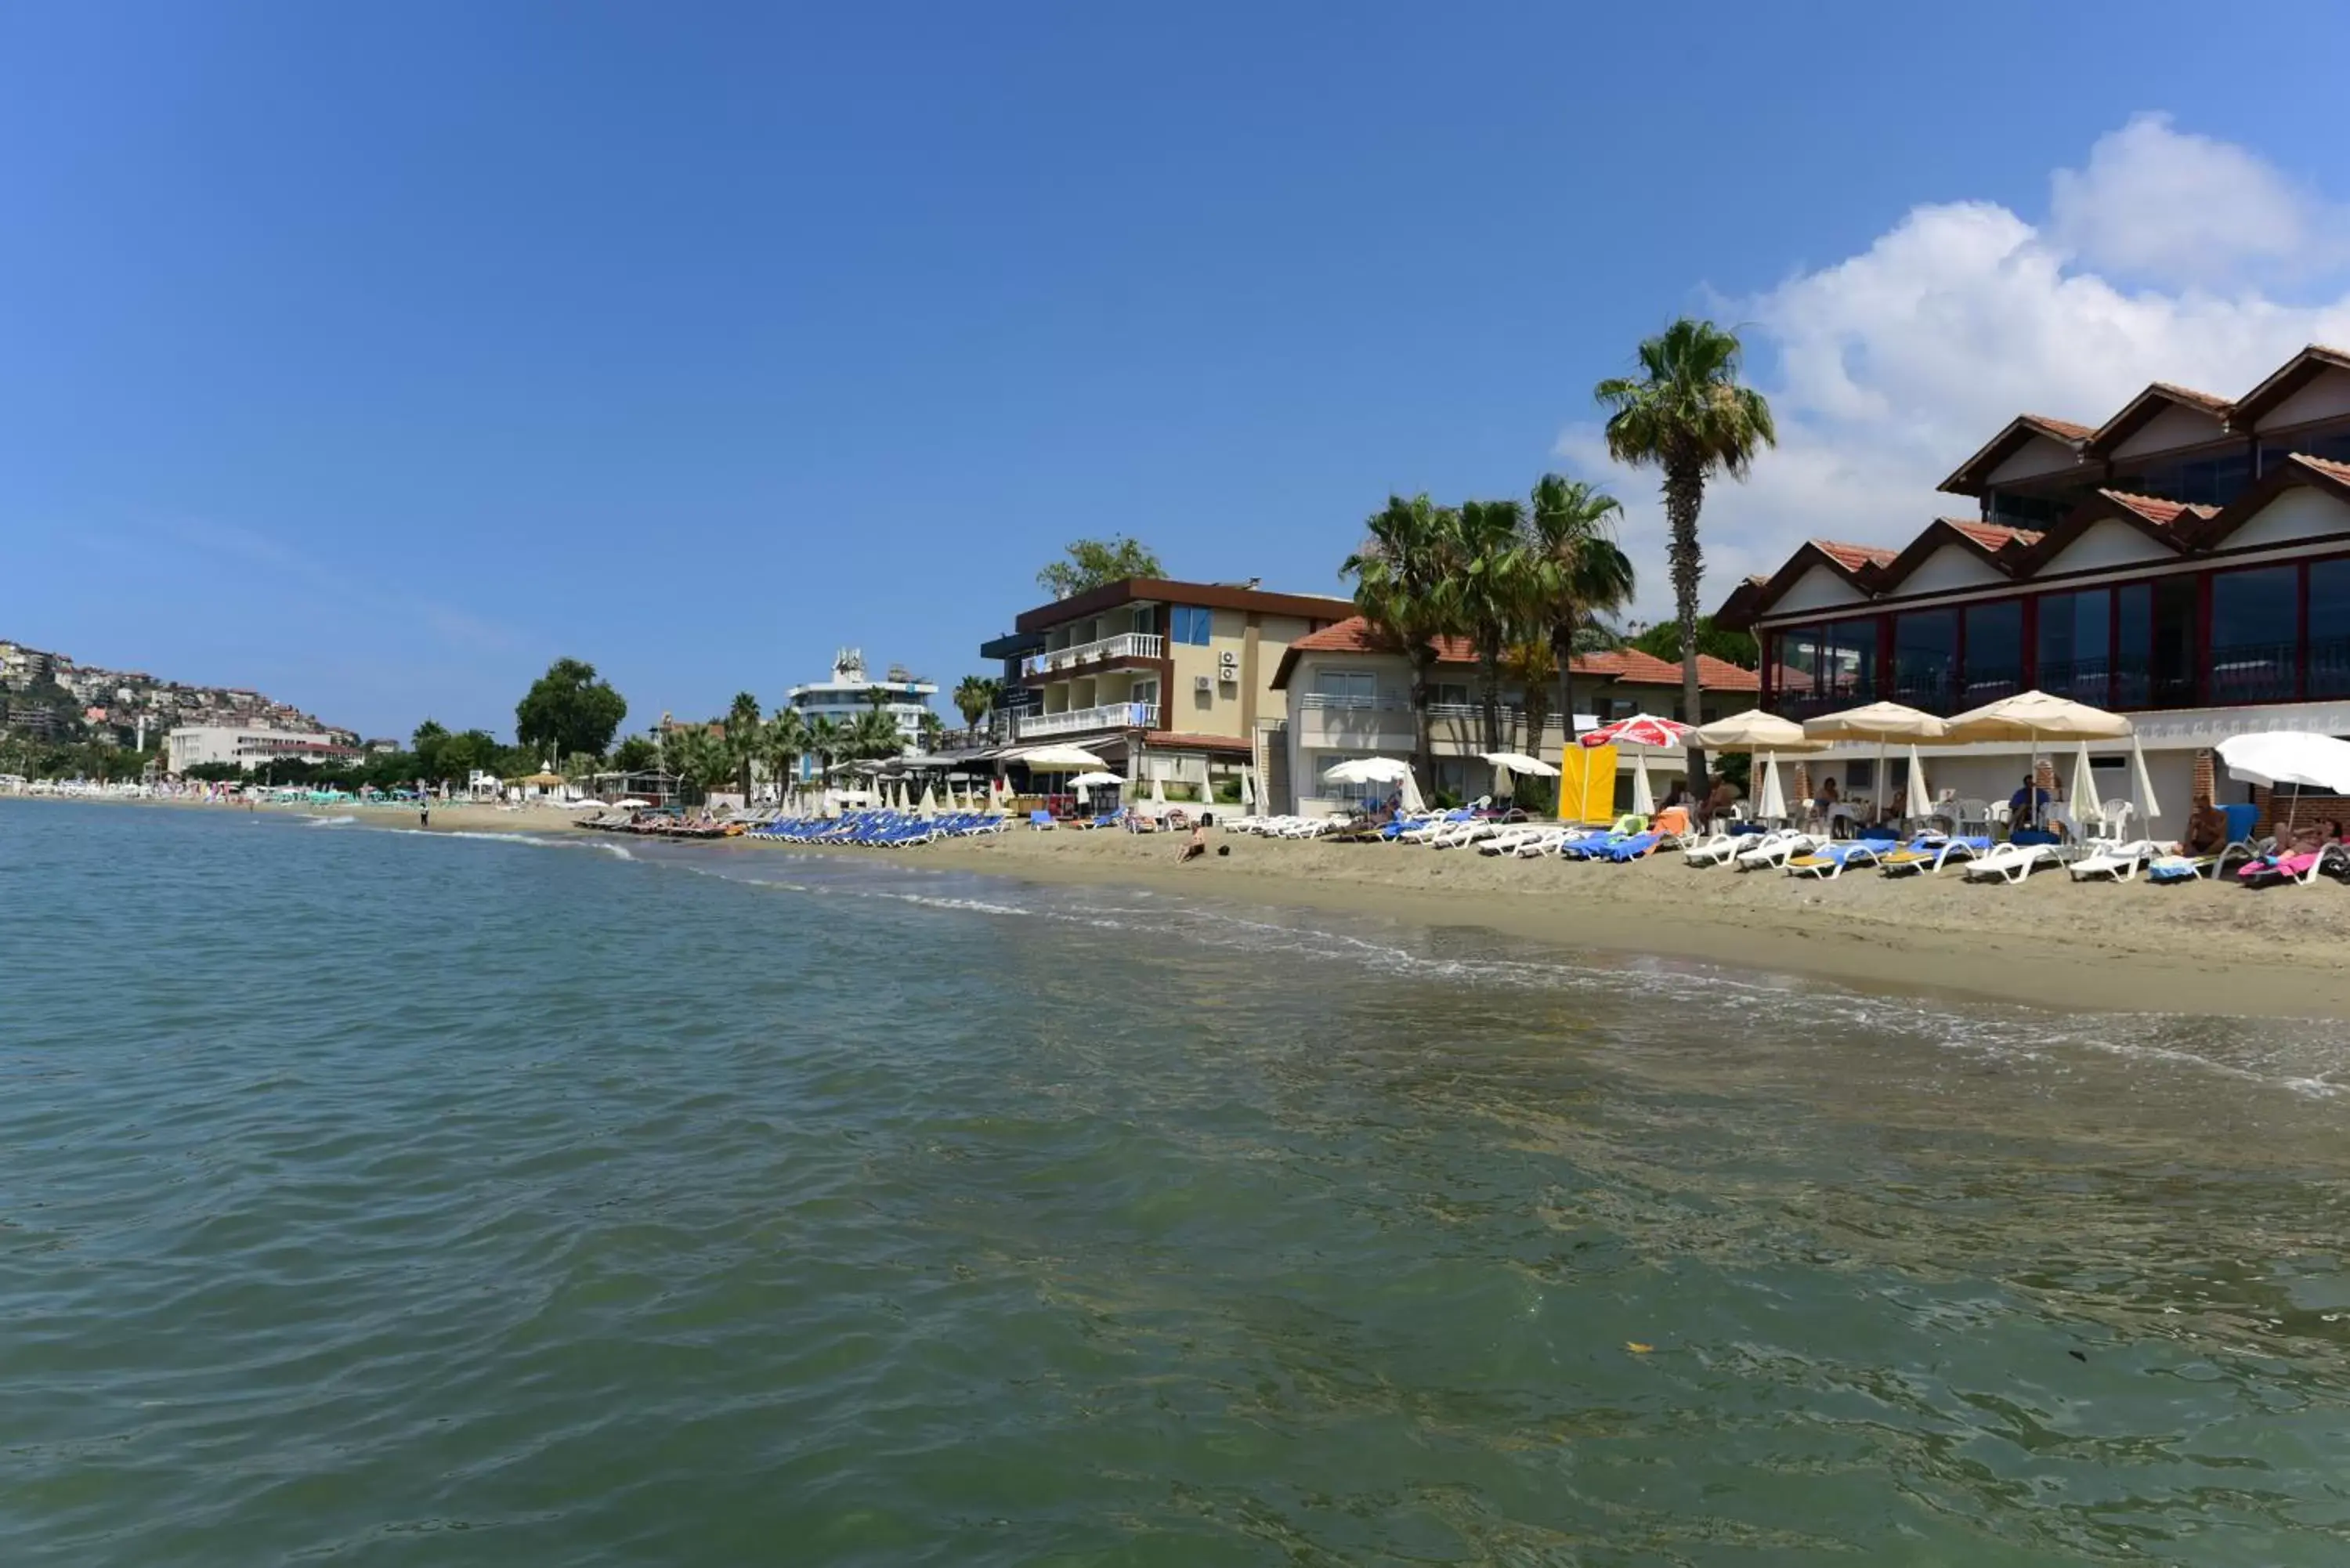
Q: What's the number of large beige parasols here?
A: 3